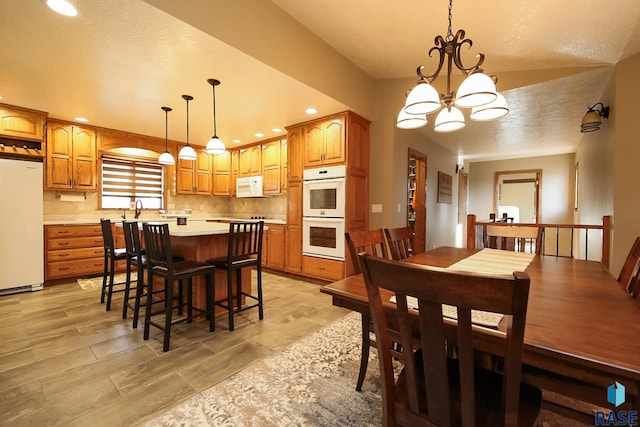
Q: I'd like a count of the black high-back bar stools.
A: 4